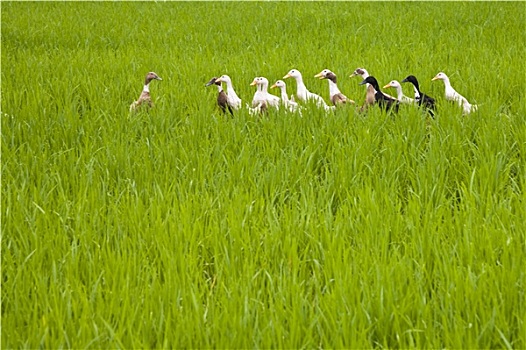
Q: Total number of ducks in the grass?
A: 13